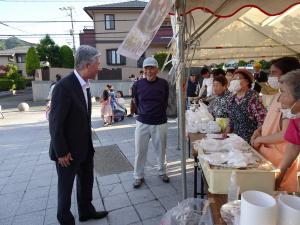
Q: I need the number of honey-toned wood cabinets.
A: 0